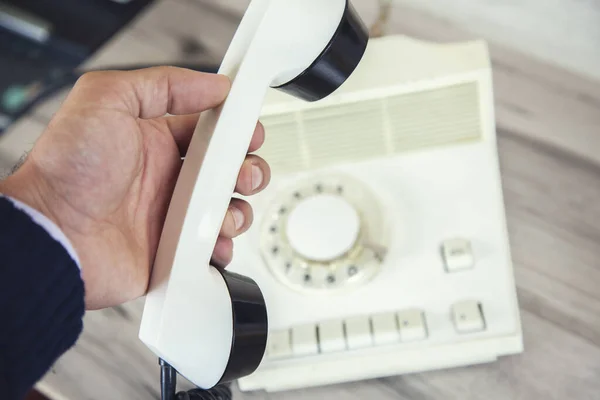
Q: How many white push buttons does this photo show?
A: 8